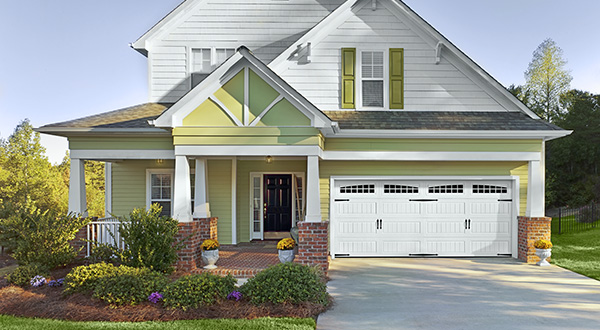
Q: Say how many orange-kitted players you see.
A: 0